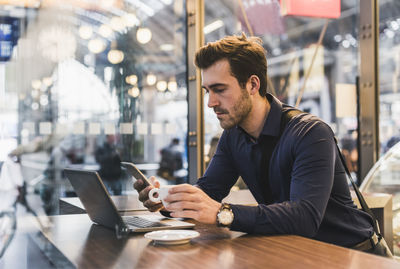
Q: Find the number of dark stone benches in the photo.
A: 0